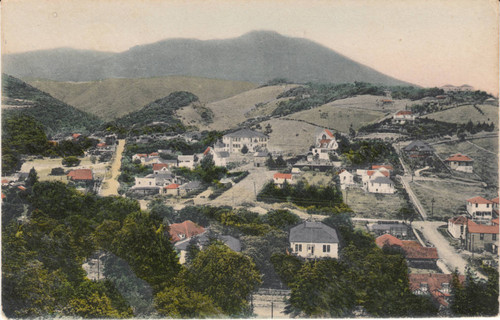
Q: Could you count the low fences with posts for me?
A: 1